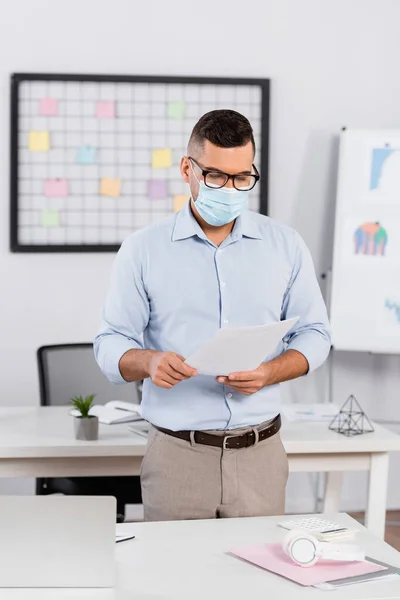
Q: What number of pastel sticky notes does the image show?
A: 11